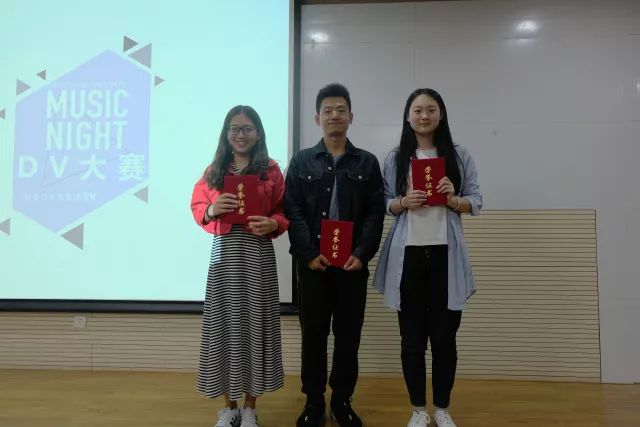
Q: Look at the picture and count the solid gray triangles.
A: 9